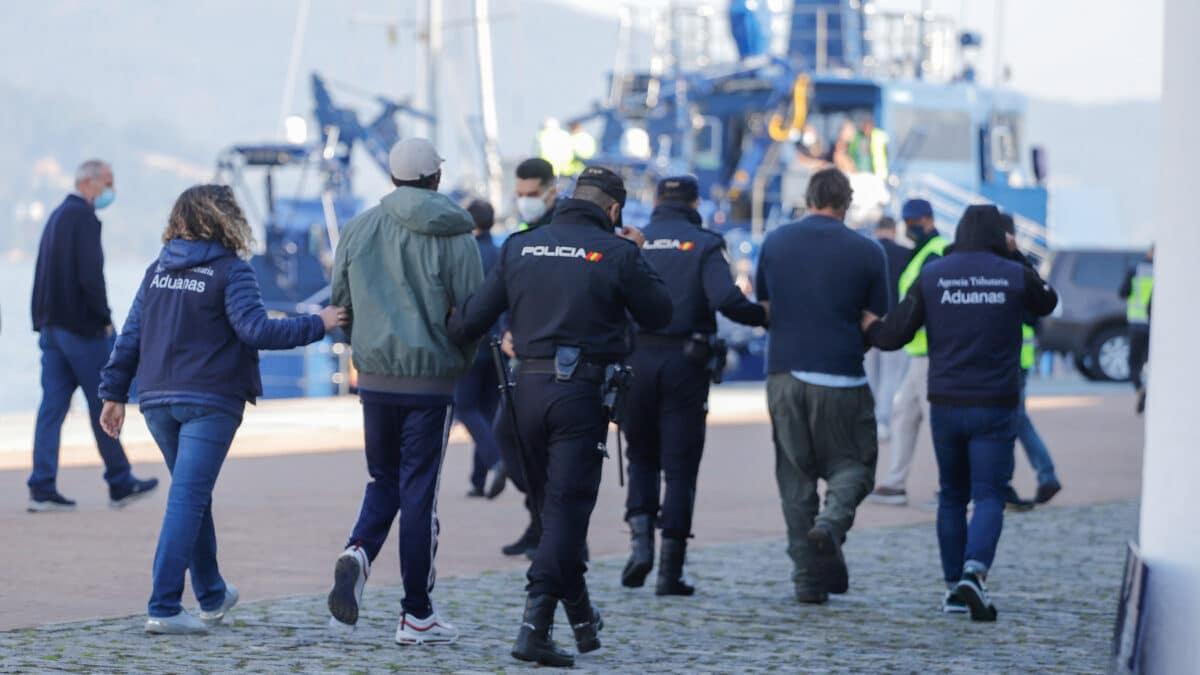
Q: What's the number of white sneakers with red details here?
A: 2